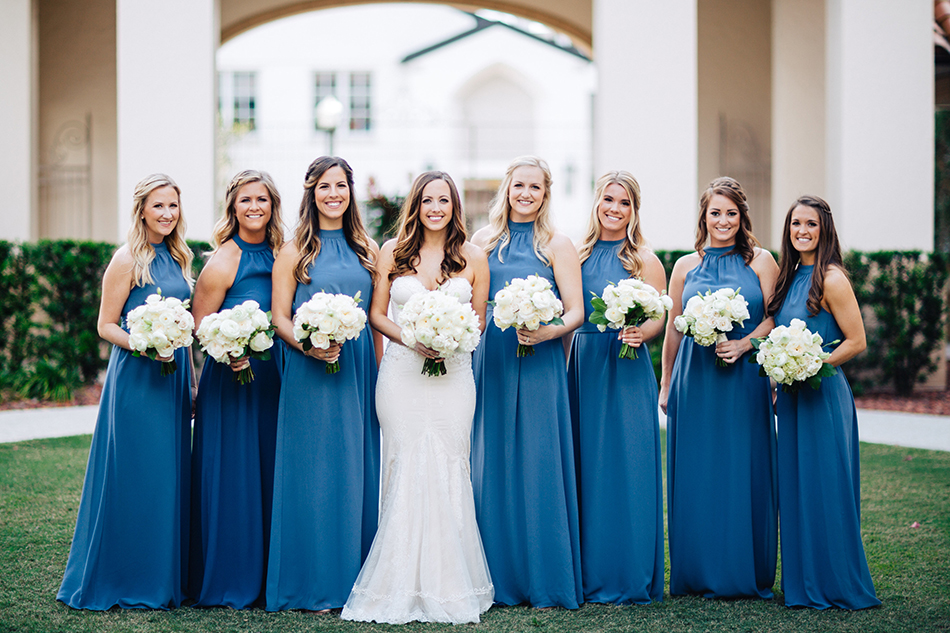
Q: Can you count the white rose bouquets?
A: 8